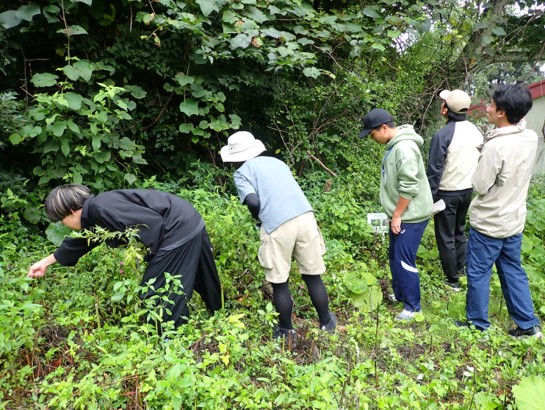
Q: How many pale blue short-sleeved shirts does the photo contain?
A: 1